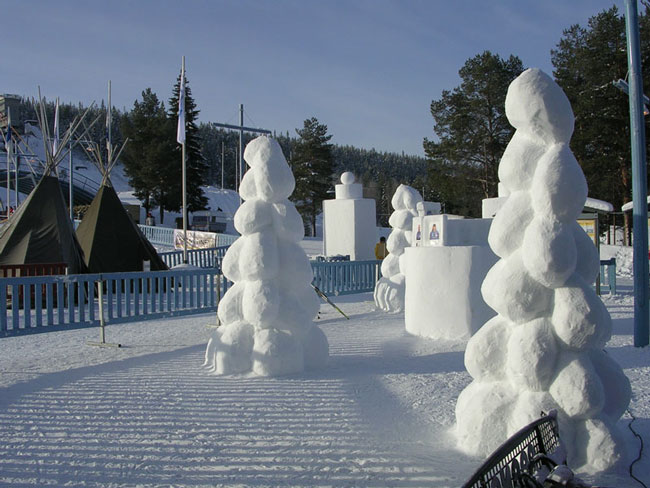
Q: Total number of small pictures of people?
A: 2